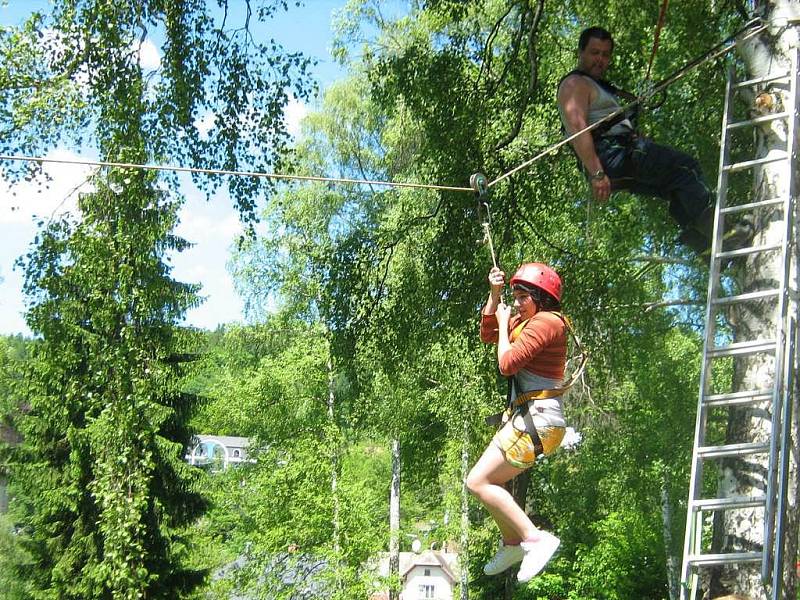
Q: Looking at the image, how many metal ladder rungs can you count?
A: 11